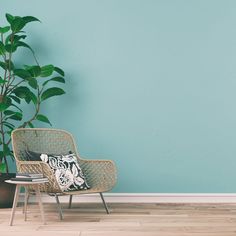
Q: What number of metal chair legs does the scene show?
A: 4